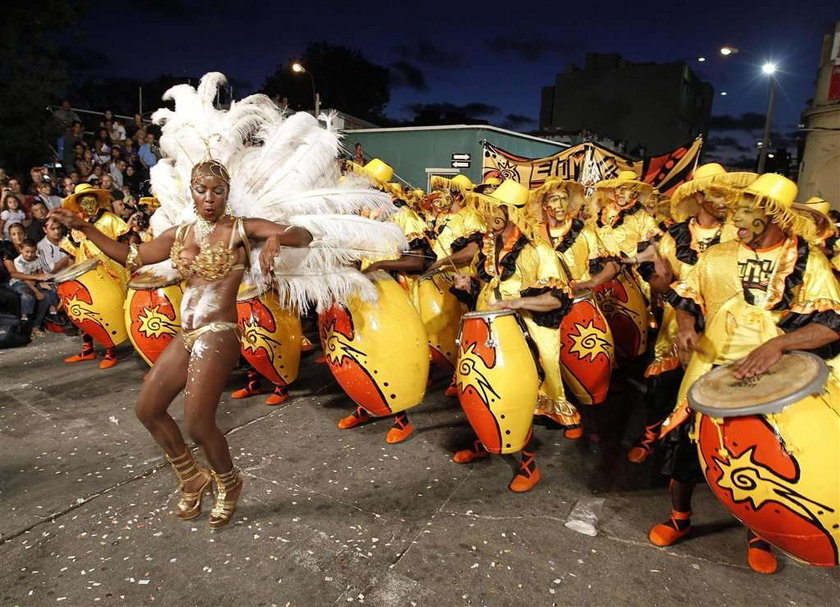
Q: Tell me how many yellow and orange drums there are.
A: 9